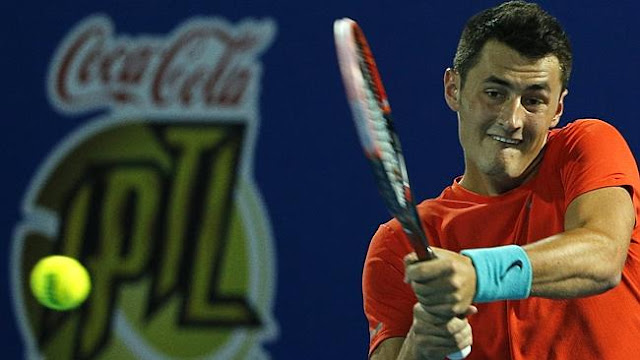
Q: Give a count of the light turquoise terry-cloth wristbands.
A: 1